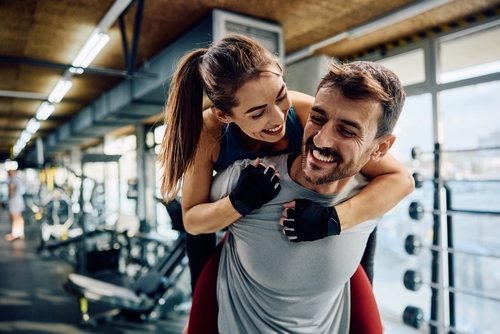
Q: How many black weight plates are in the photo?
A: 6